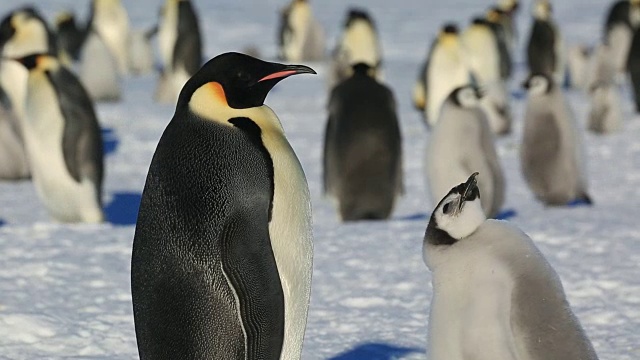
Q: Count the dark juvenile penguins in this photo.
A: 0